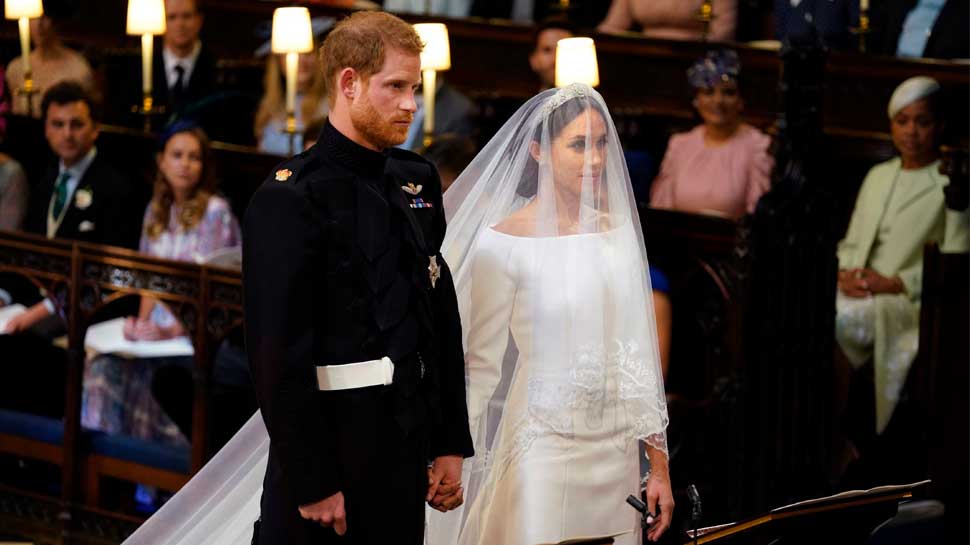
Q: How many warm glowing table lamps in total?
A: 5